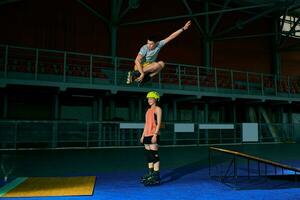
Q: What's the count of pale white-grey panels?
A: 4